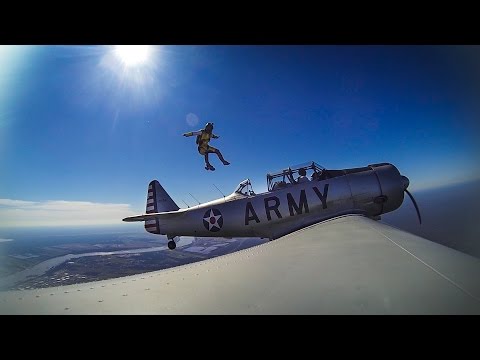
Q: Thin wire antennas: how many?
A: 3